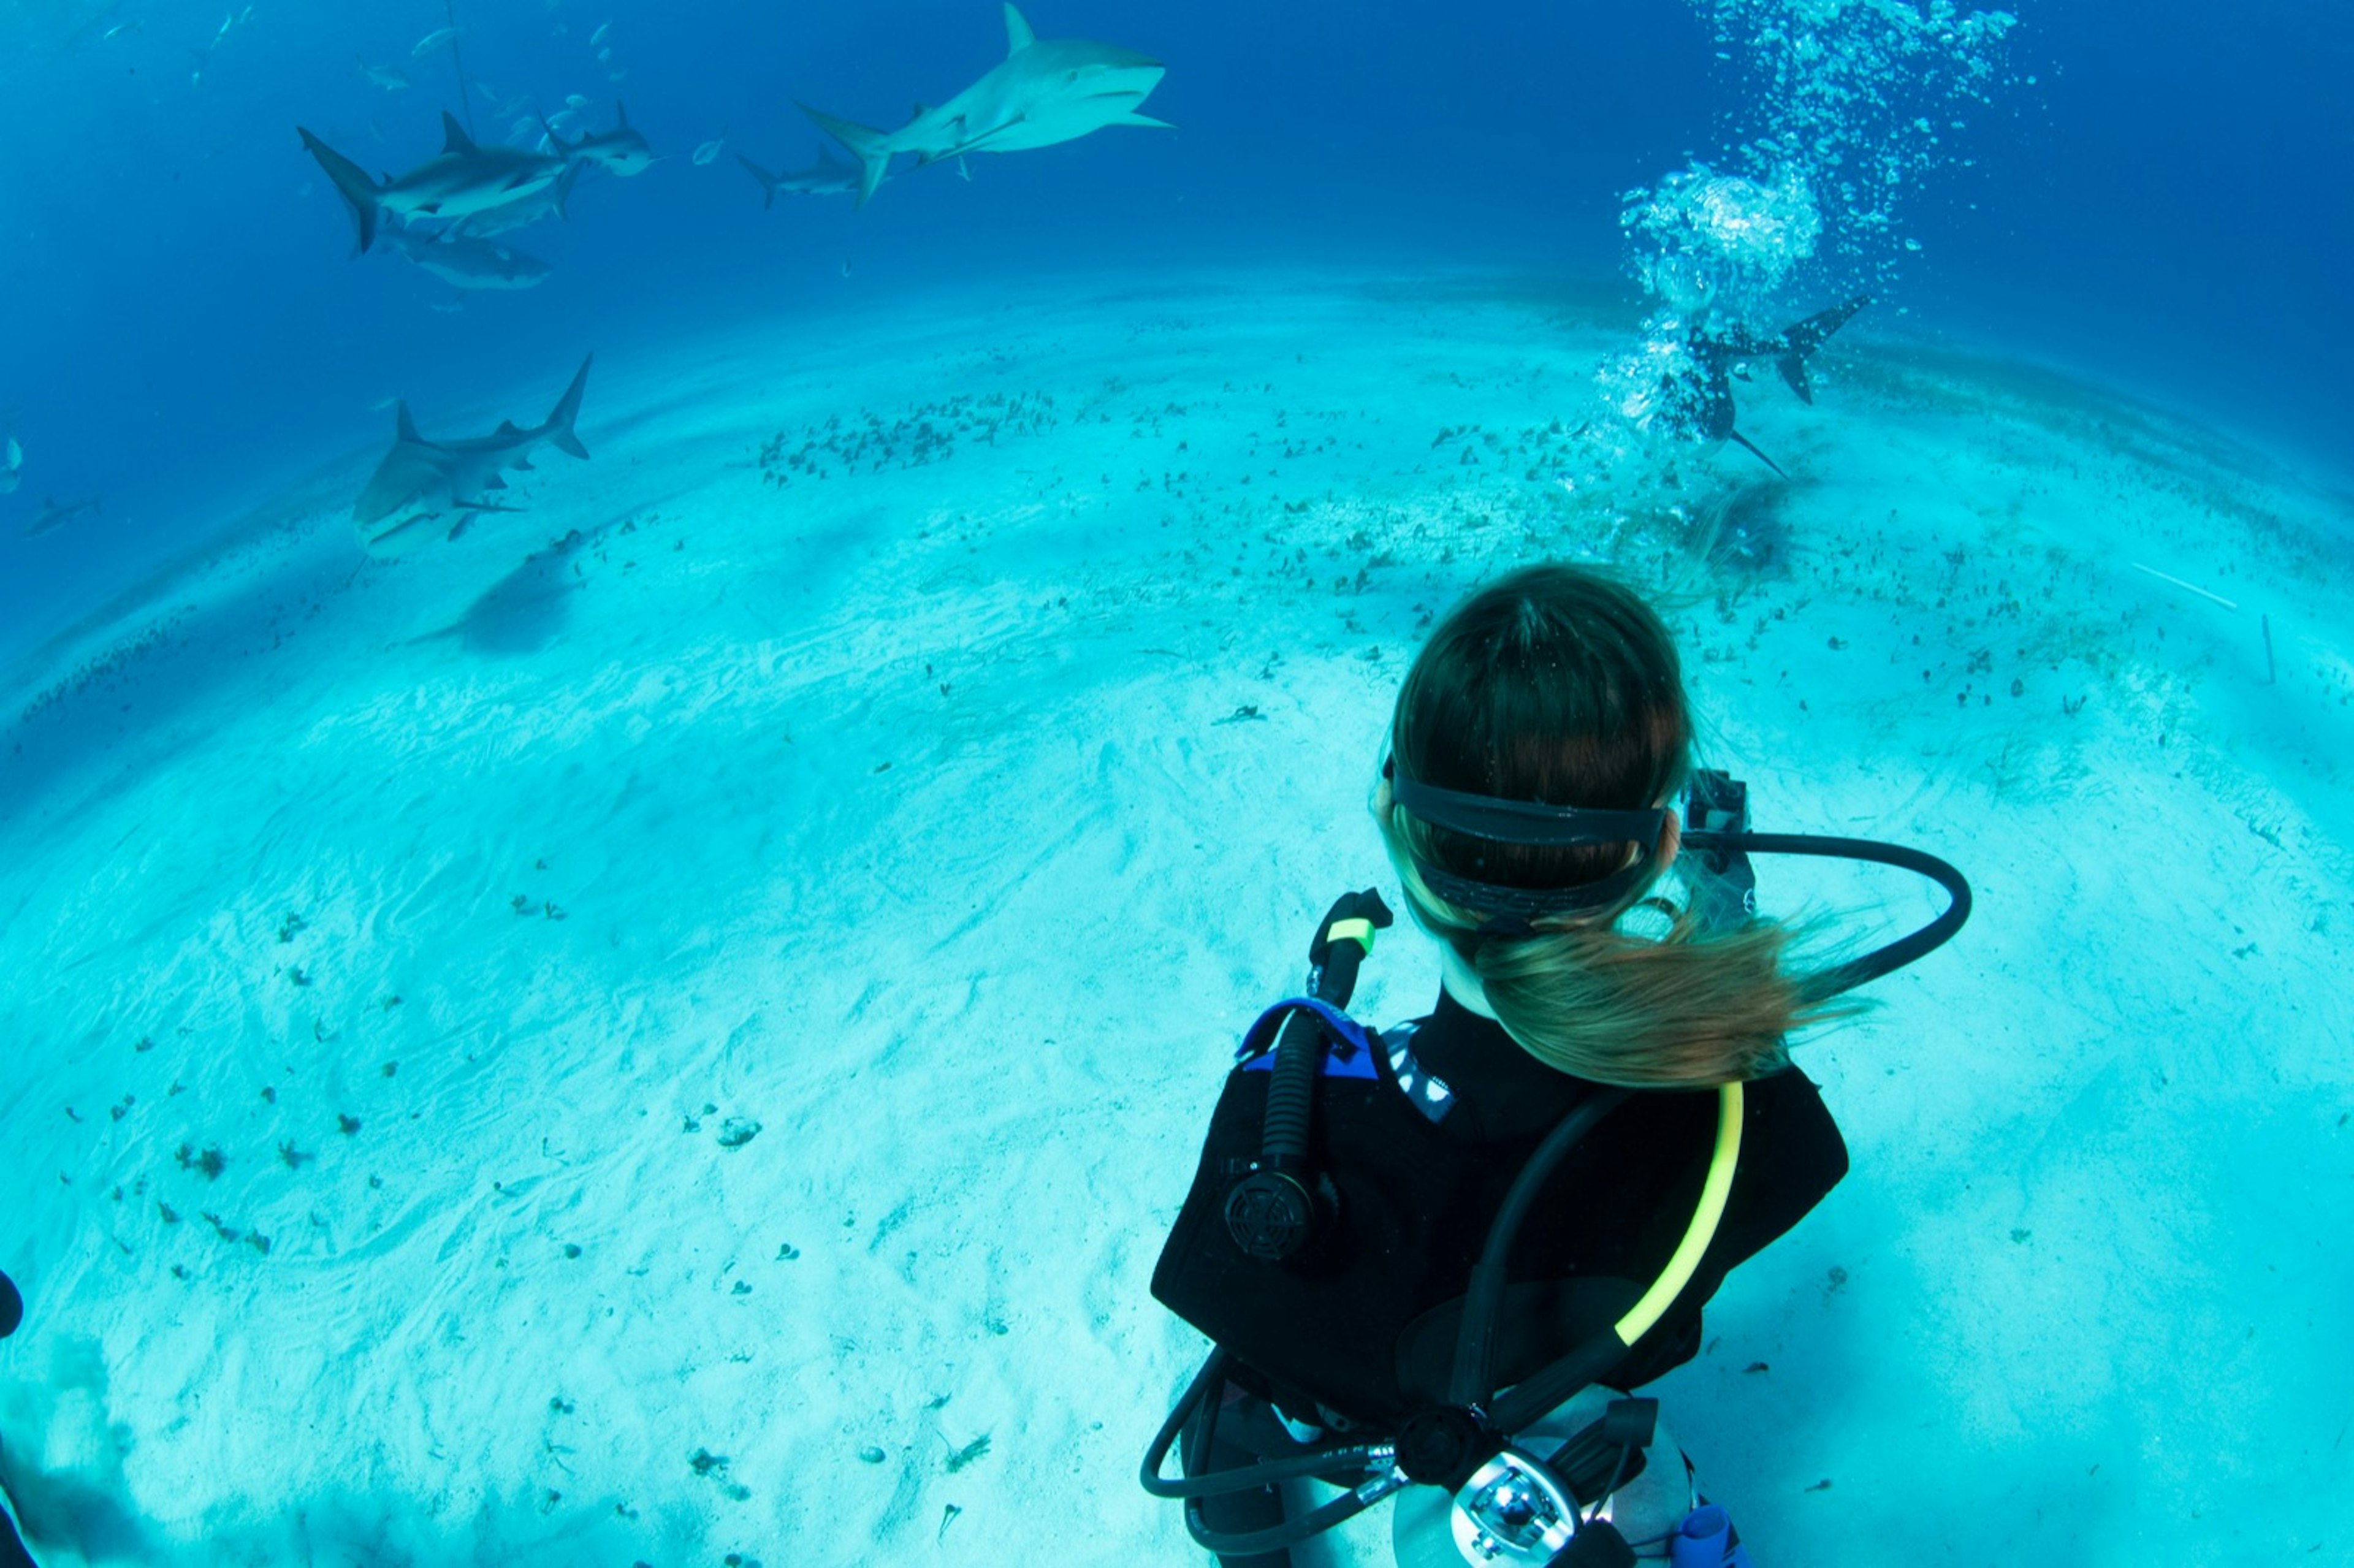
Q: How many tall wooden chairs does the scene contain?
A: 0